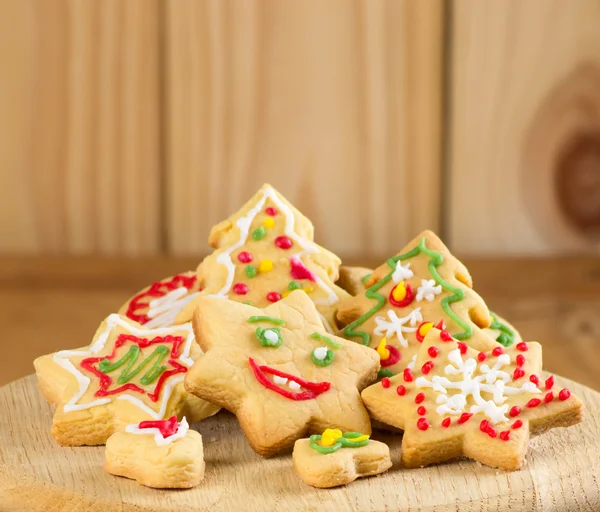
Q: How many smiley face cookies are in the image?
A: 1